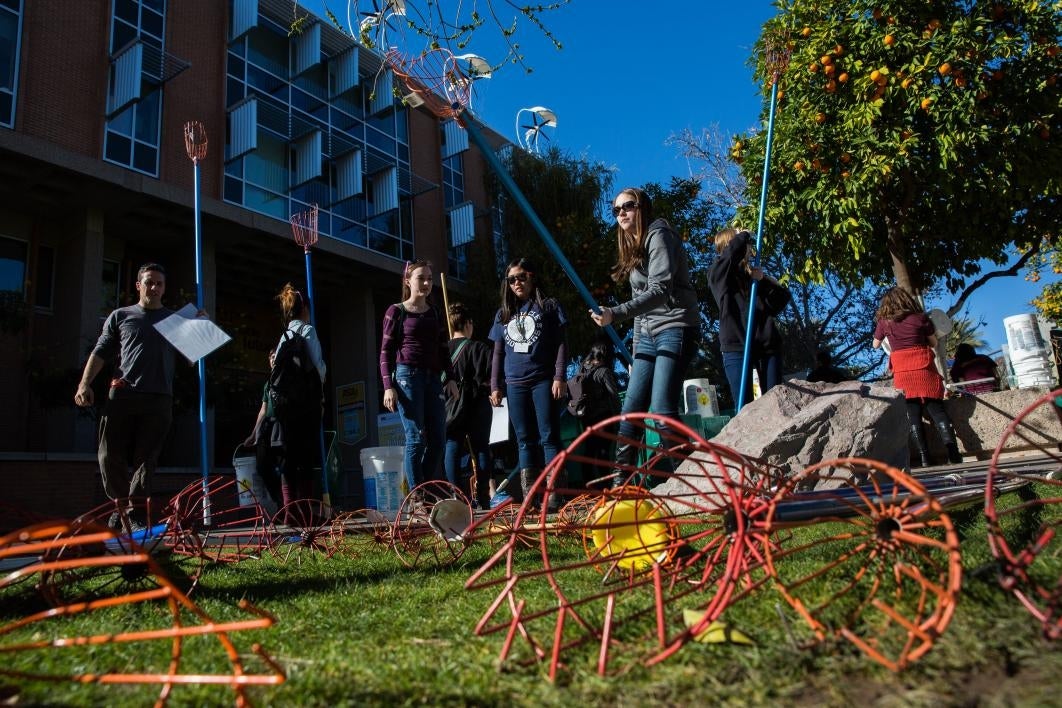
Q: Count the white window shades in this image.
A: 11